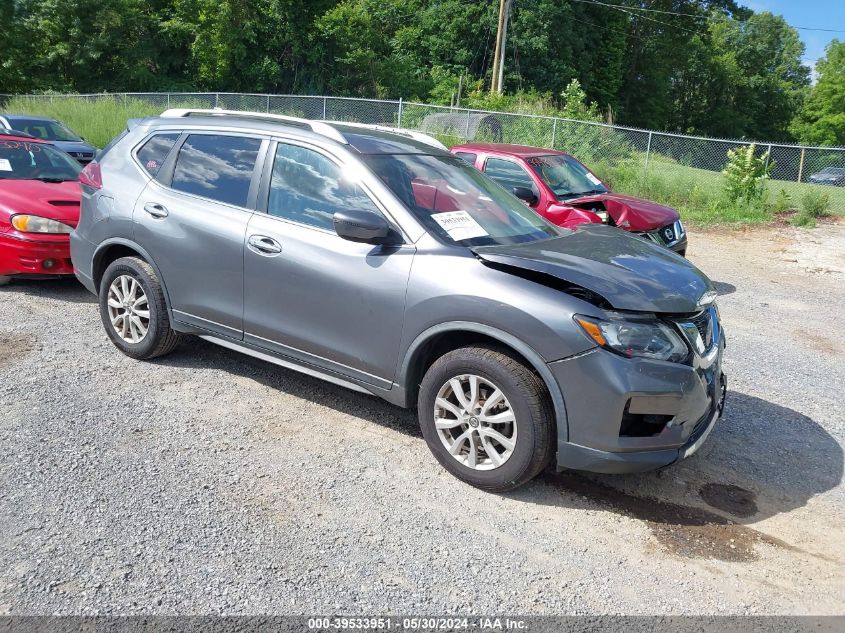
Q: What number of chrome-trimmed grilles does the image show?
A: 2